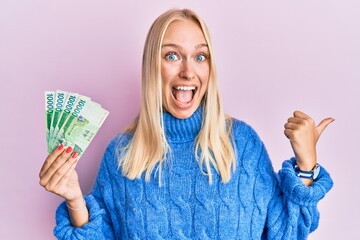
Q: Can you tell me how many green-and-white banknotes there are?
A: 4